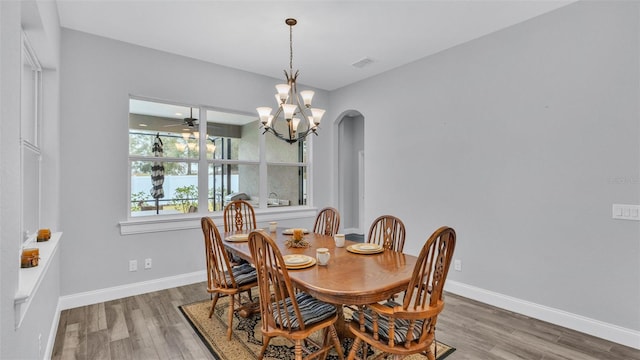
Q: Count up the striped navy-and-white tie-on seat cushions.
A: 3